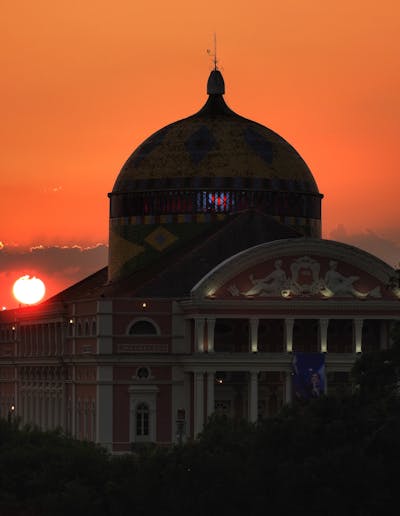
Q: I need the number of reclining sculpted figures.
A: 2